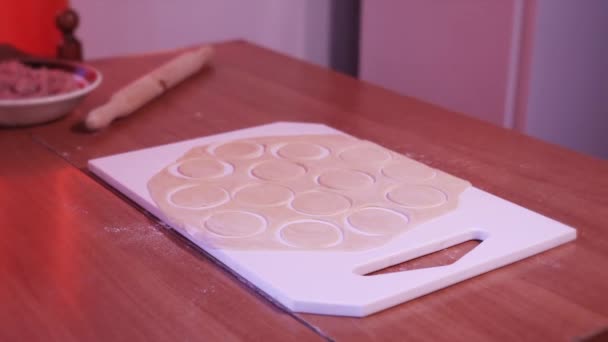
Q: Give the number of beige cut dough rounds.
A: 14